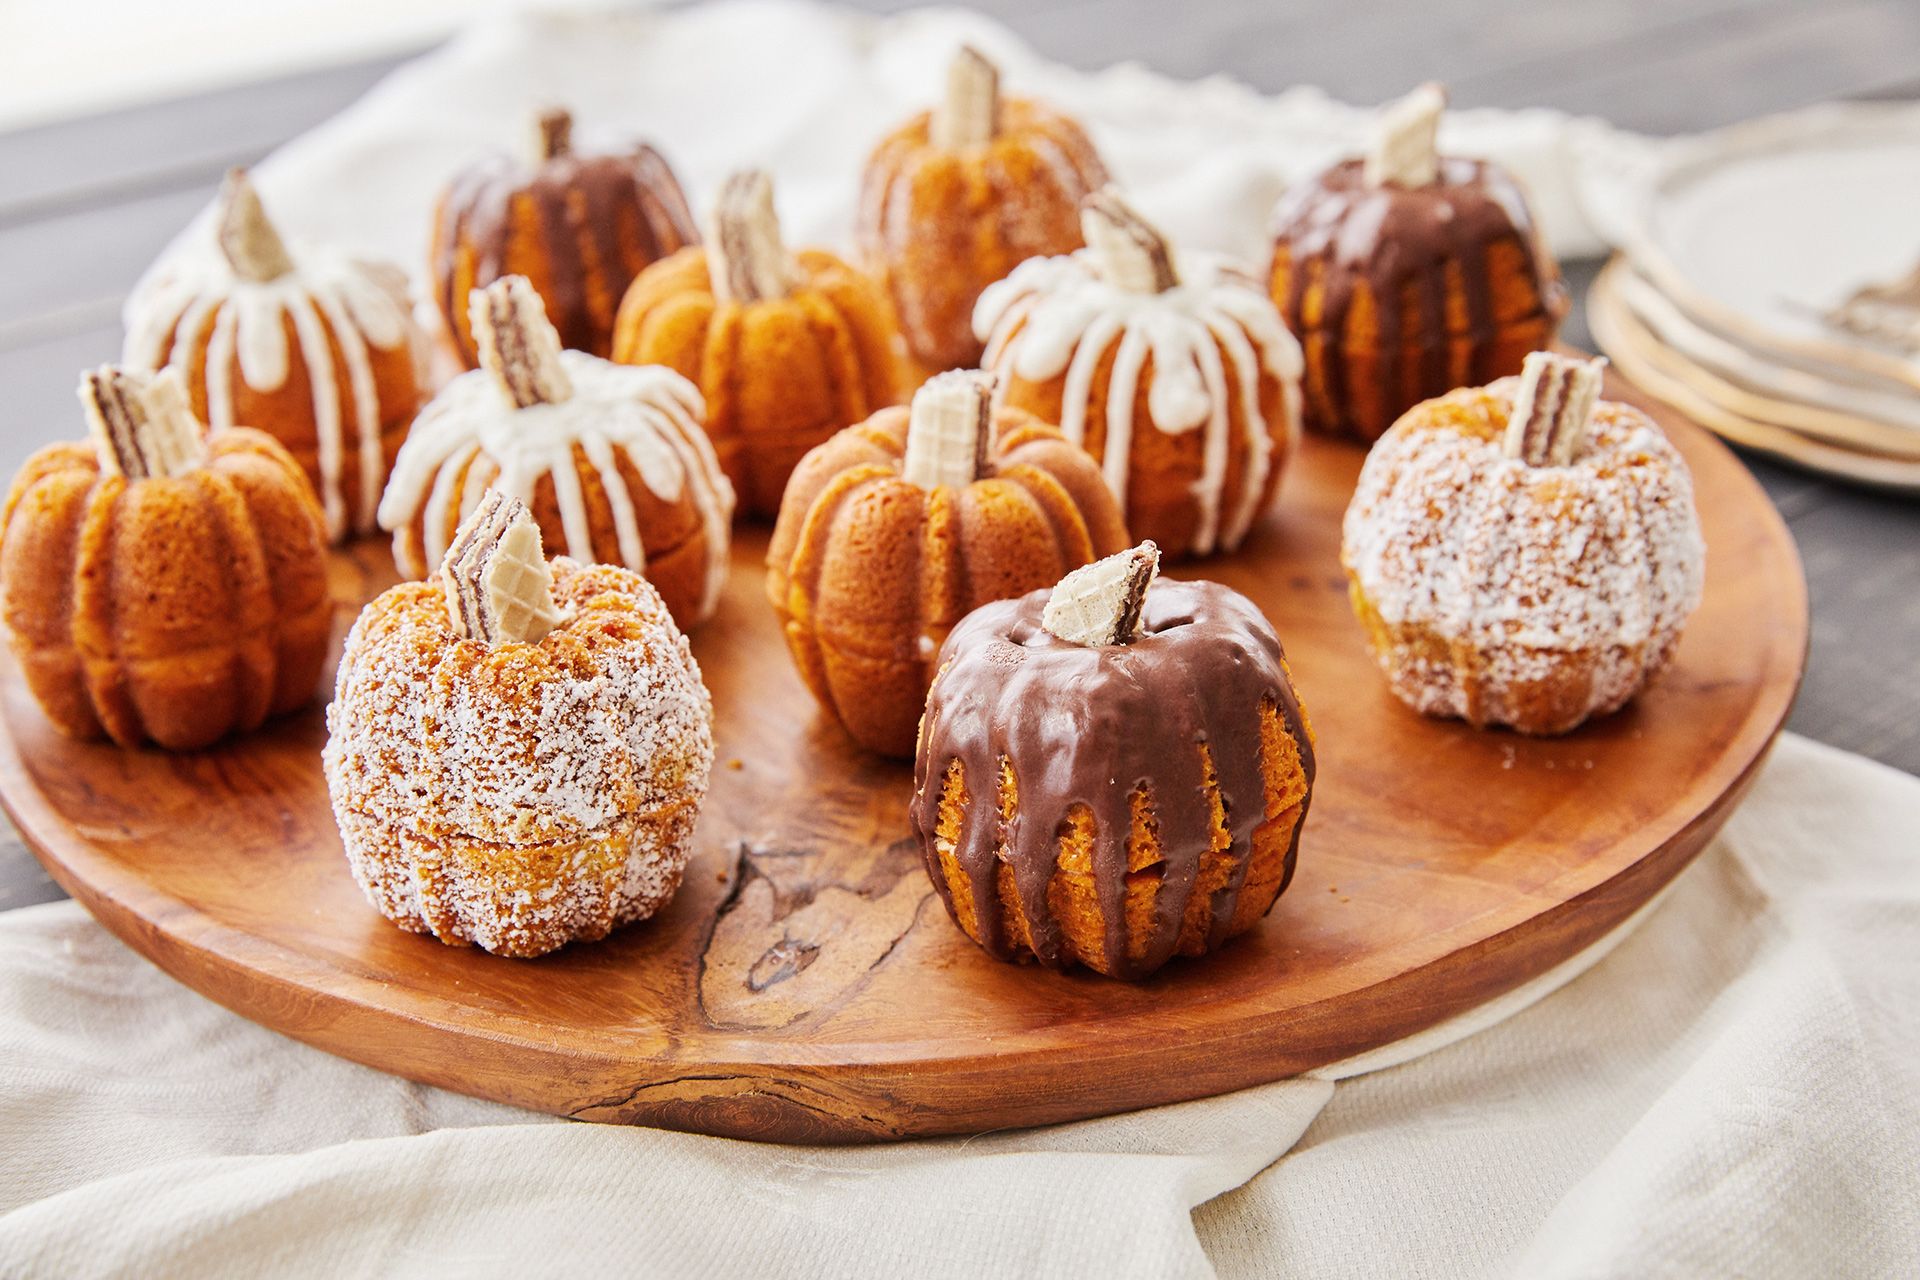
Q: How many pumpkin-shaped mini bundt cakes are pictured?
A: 12